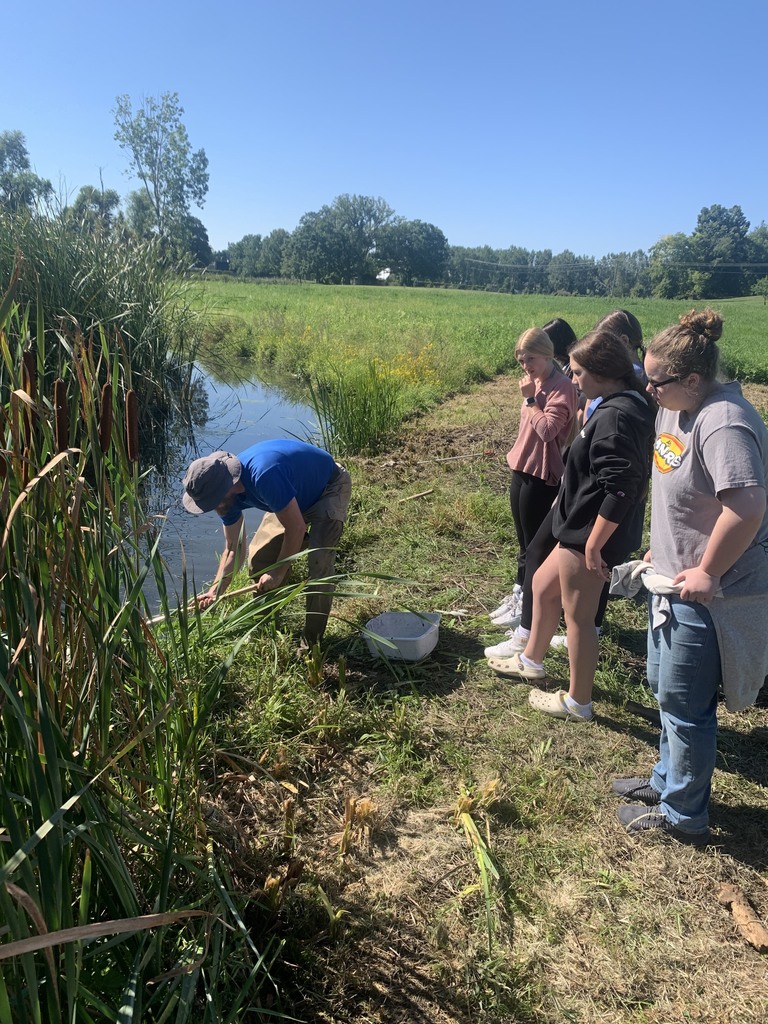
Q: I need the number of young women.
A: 5